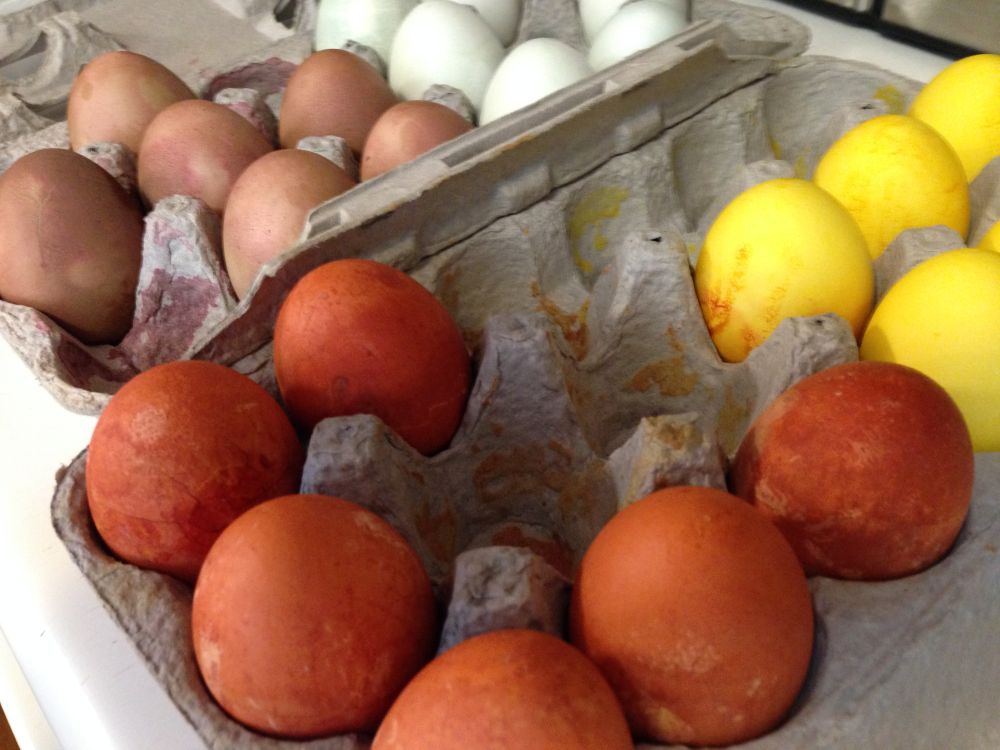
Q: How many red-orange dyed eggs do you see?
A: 6